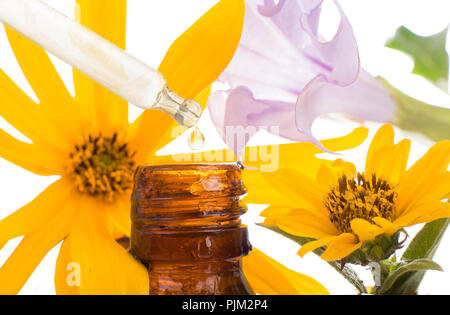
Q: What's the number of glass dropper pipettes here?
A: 1